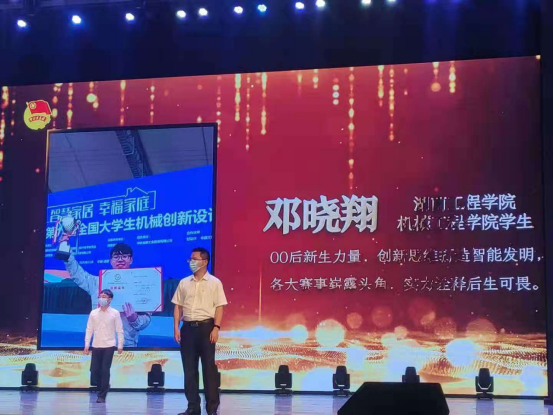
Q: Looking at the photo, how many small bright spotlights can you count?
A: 11